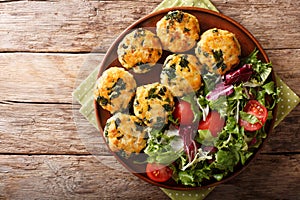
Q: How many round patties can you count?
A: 7